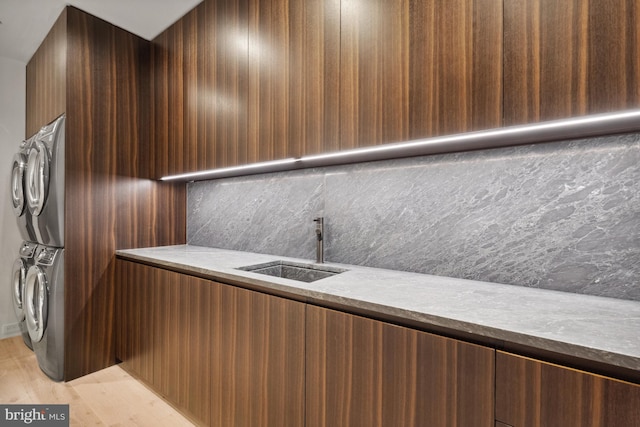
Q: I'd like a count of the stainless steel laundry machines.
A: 4